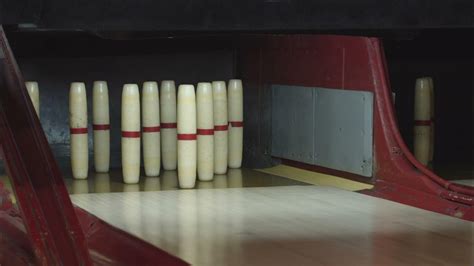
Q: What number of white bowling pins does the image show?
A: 11